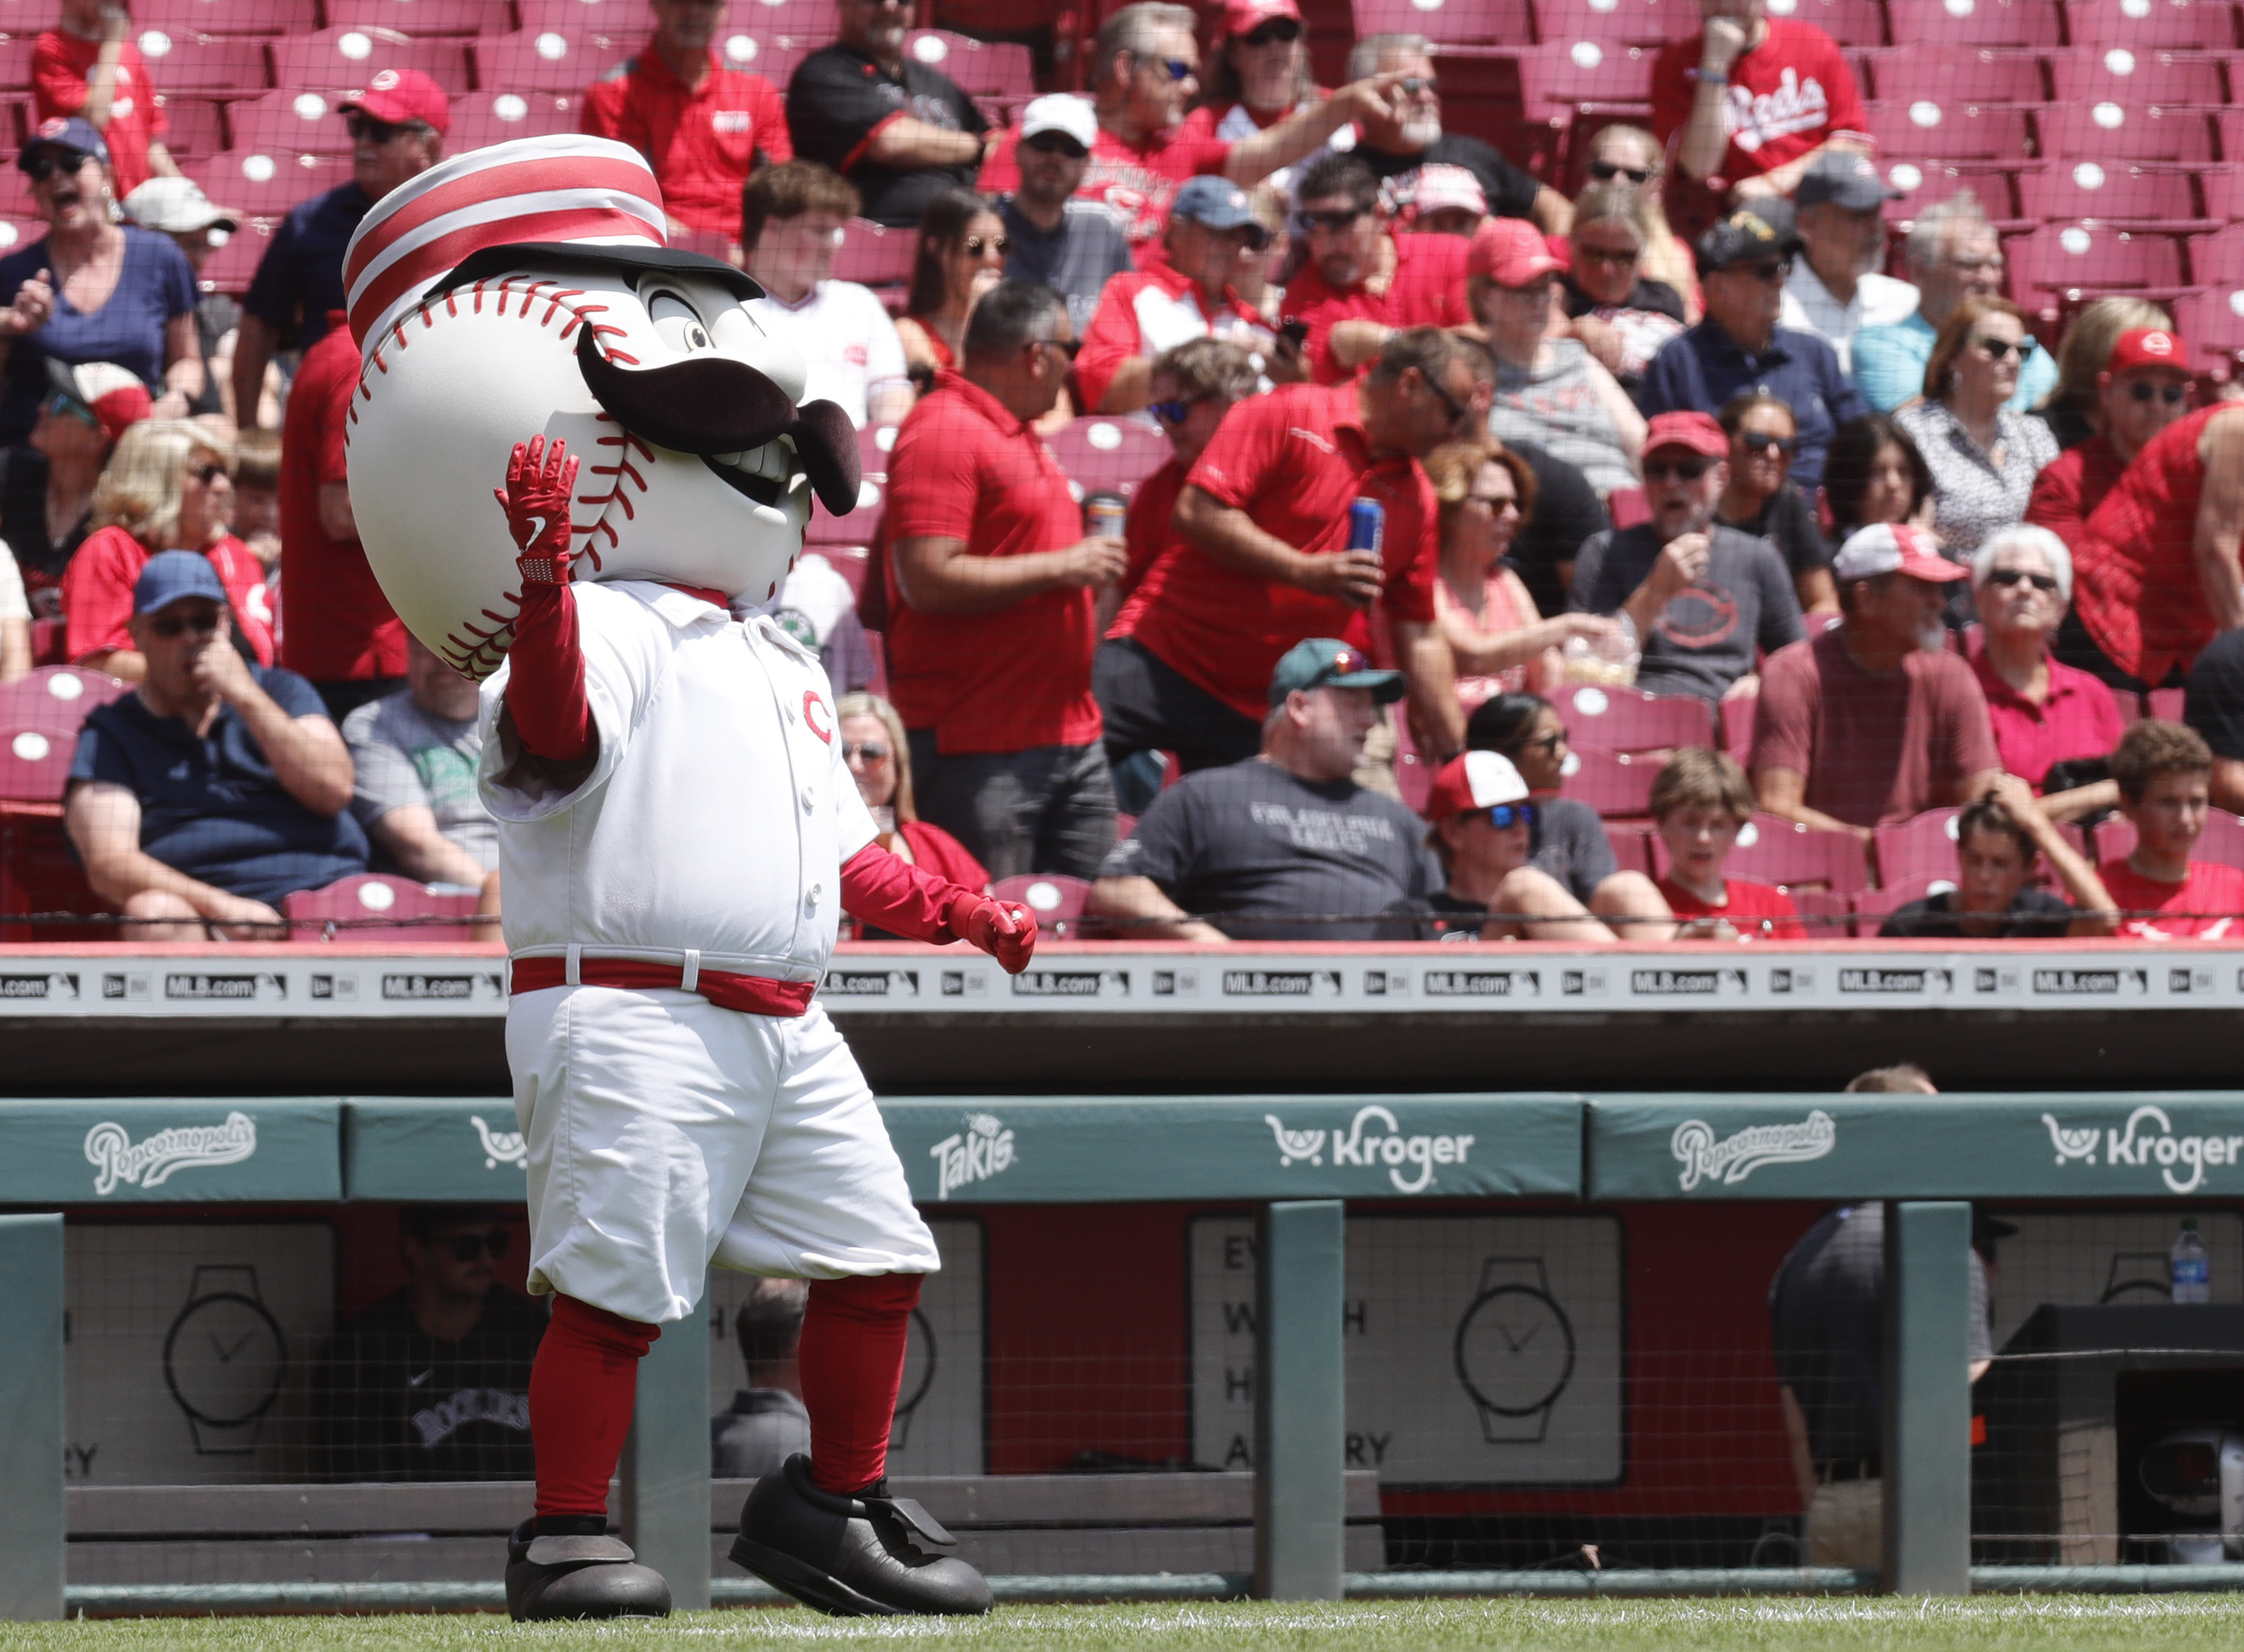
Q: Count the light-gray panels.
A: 4